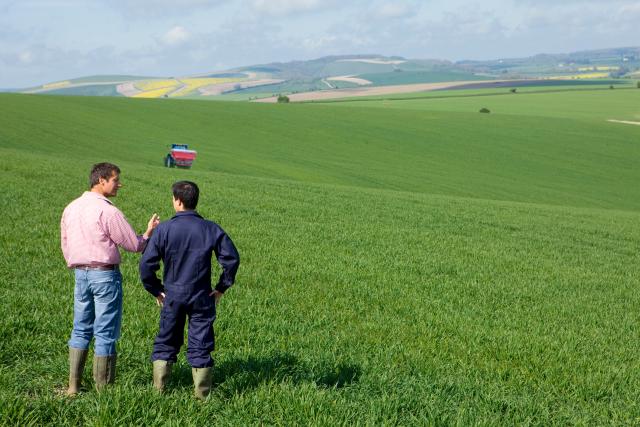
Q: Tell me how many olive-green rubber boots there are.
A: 4